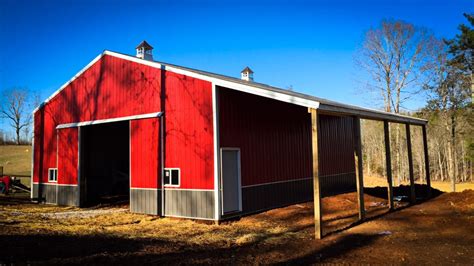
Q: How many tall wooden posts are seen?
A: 5